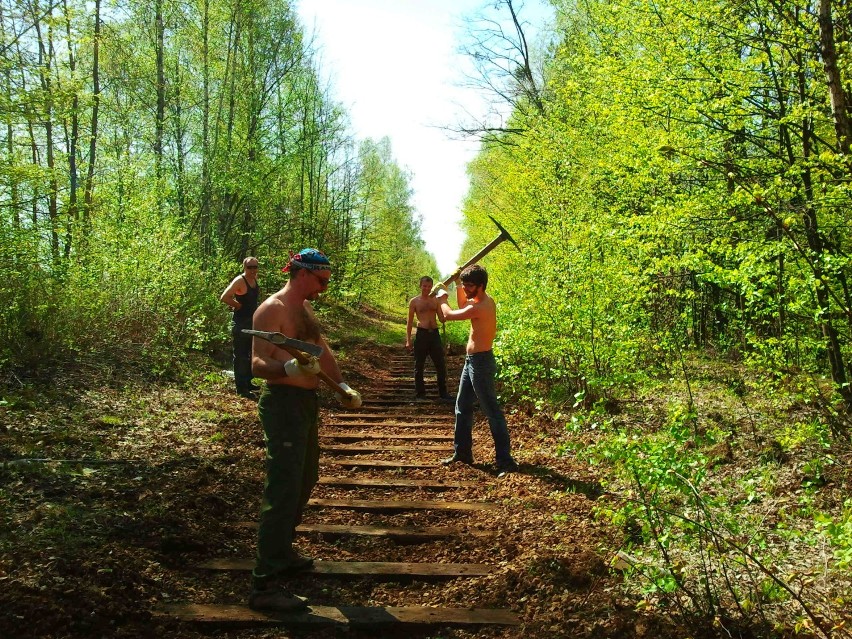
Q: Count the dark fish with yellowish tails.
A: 0